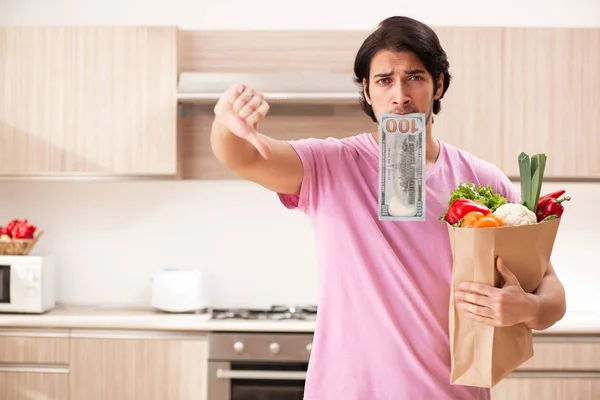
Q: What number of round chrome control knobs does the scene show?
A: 3